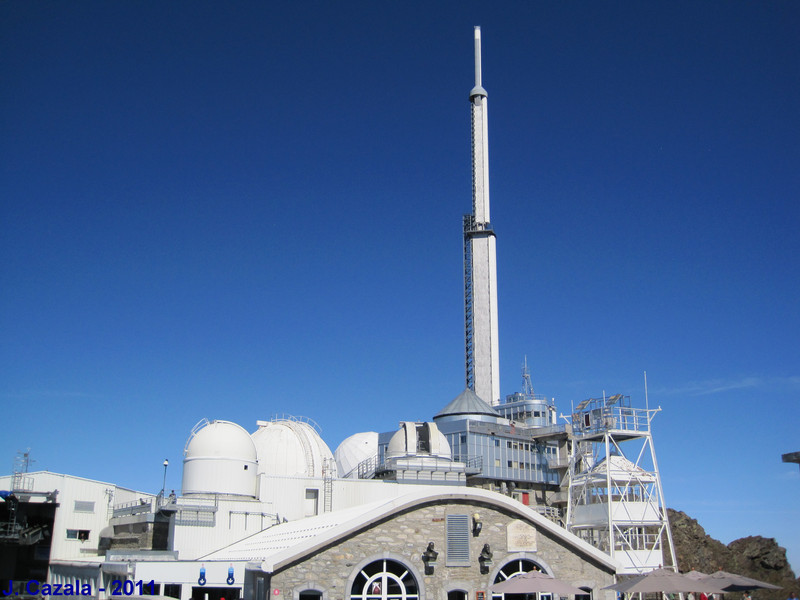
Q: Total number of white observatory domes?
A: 4